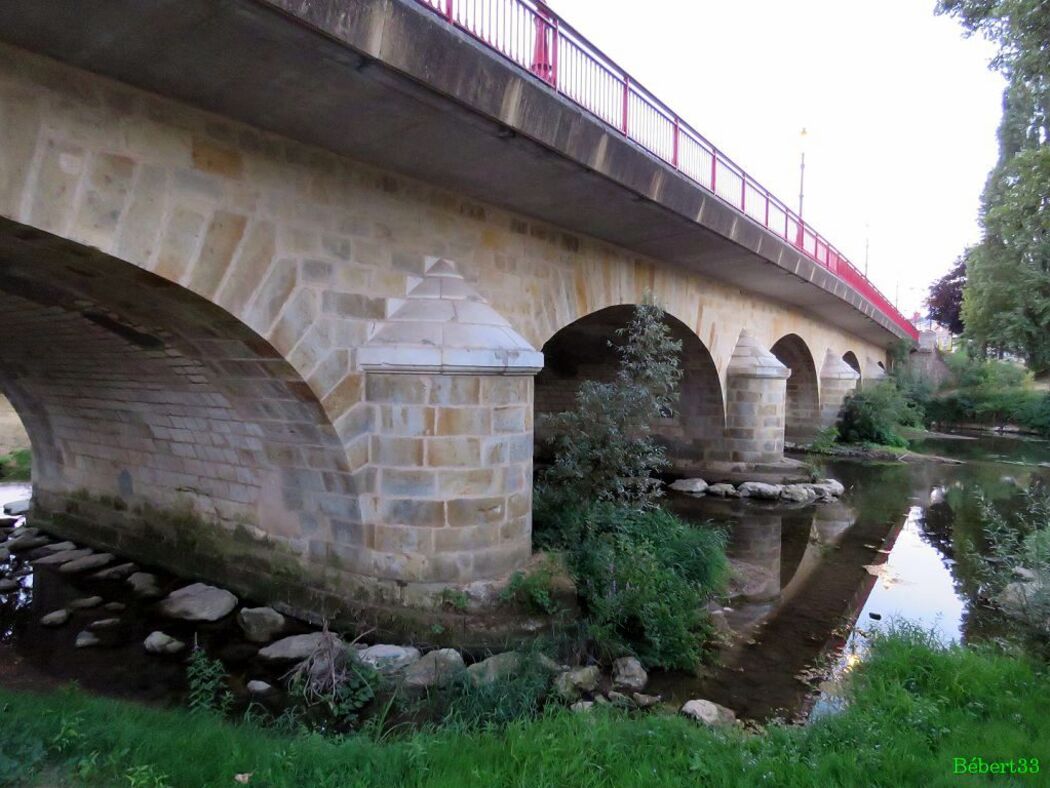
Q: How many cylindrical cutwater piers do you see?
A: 4